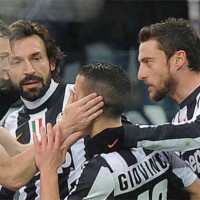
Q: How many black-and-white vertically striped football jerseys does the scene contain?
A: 3